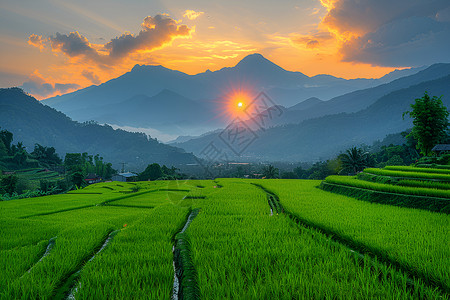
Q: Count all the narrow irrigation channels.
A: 4